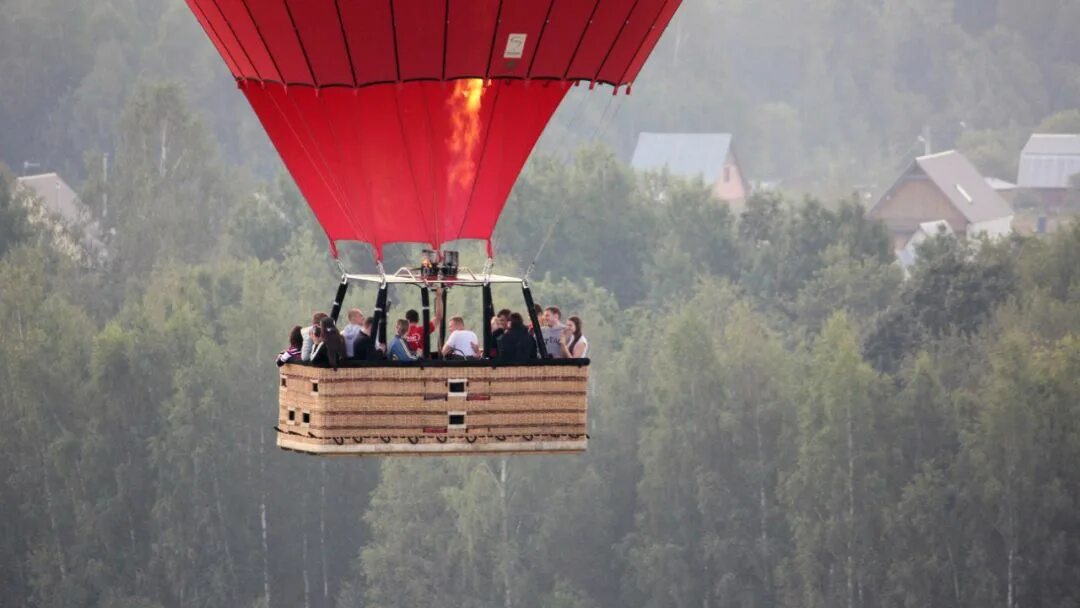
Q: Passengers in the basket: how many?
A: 14